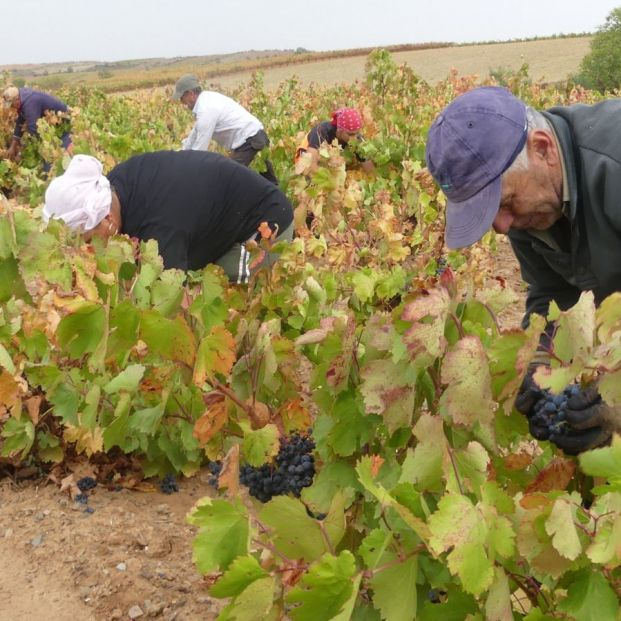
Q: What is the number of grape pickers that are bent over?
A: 5